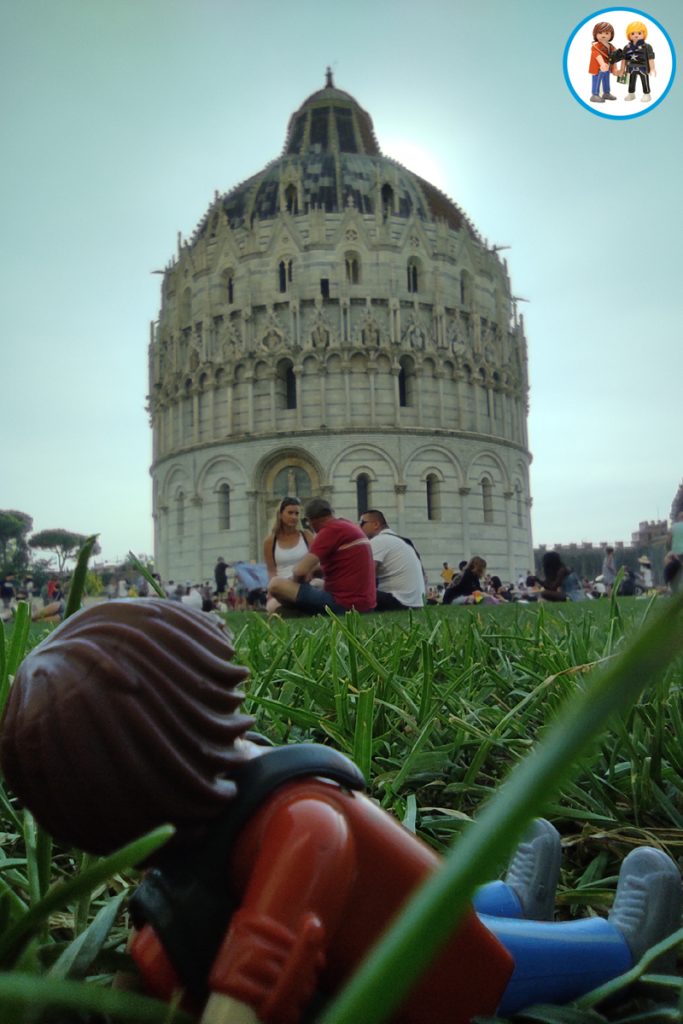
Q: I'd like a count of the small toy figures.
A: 3